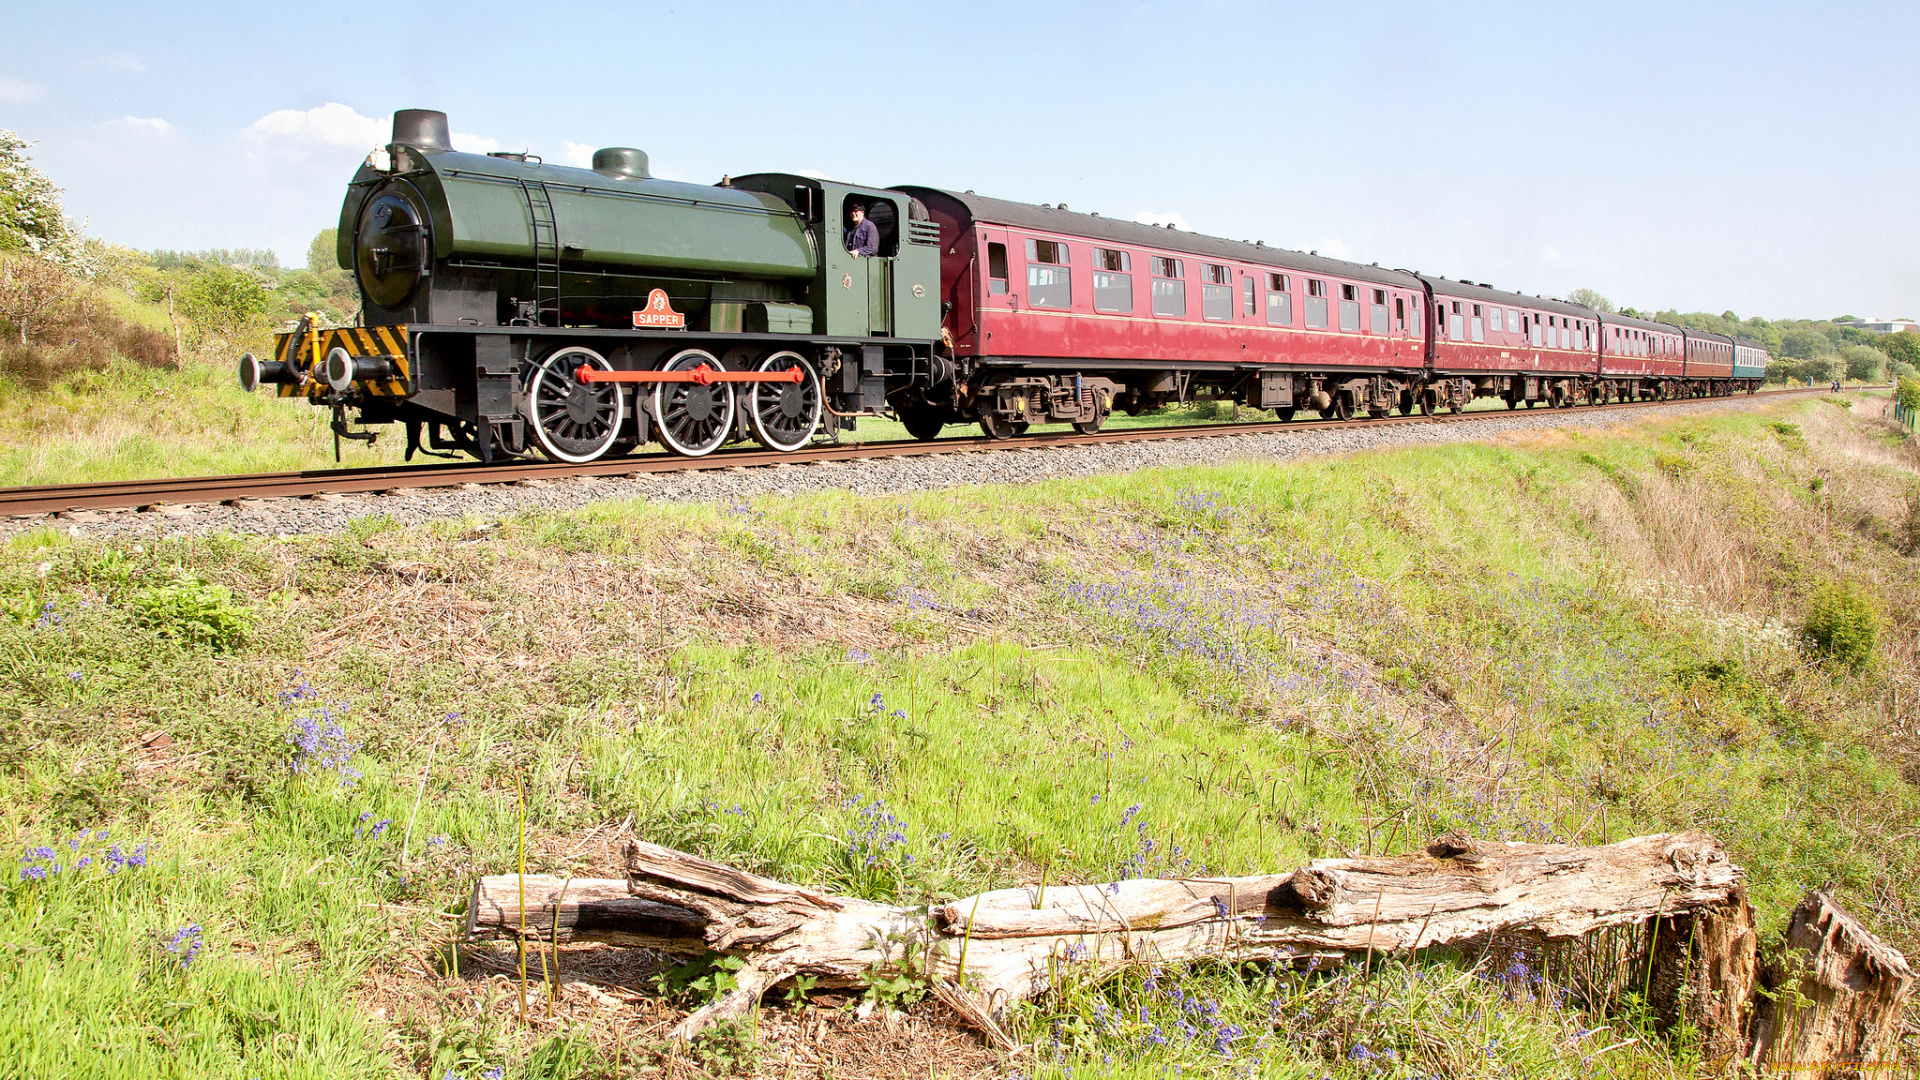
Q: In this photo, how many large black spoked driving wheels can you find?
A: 3